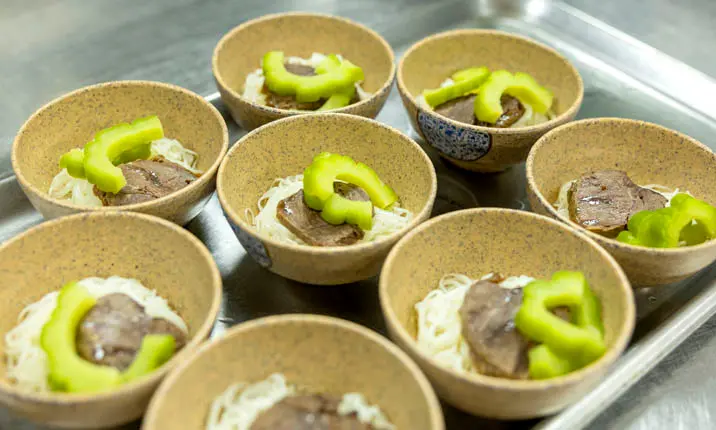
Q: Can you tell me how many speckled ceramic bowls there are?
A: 8